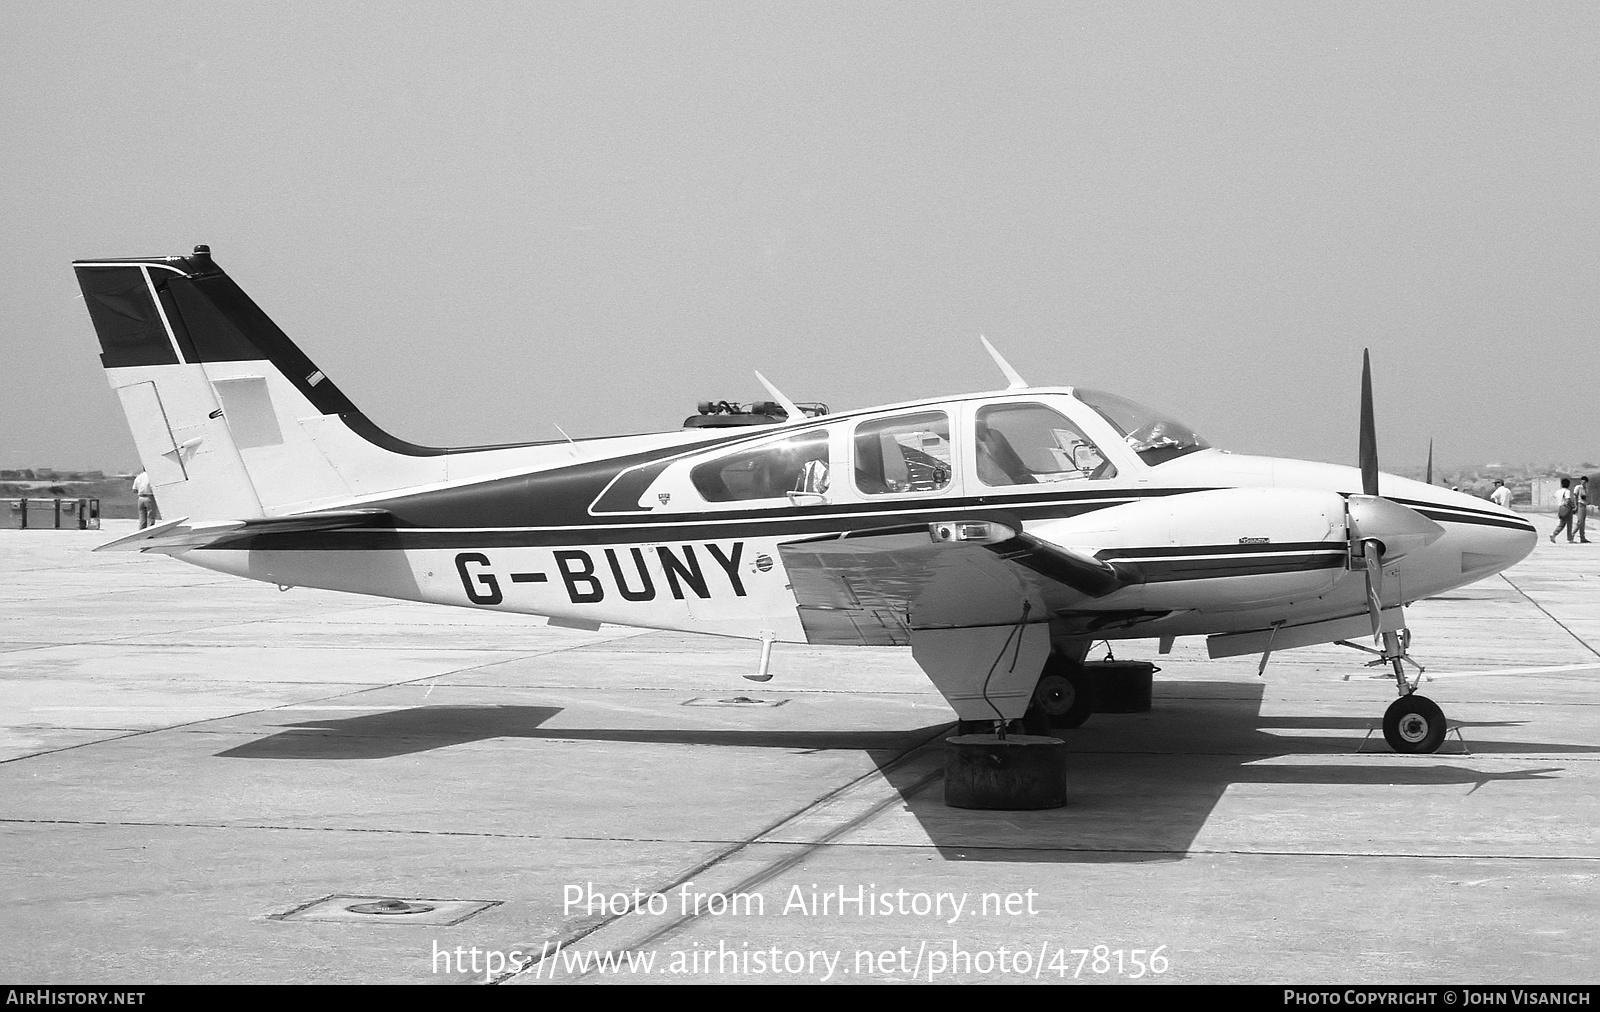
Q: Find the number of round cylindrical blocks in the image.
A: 2